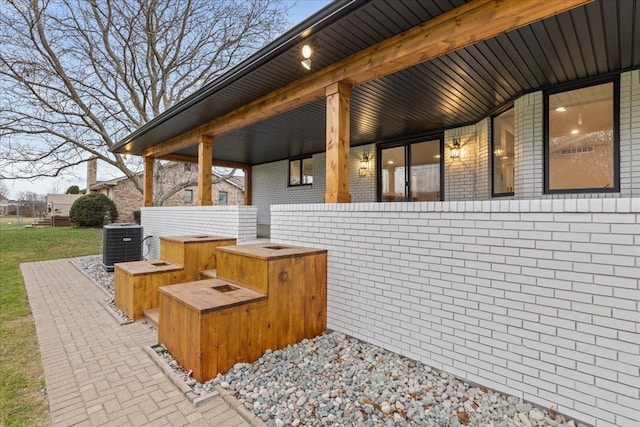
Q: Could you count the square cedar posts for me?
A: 4